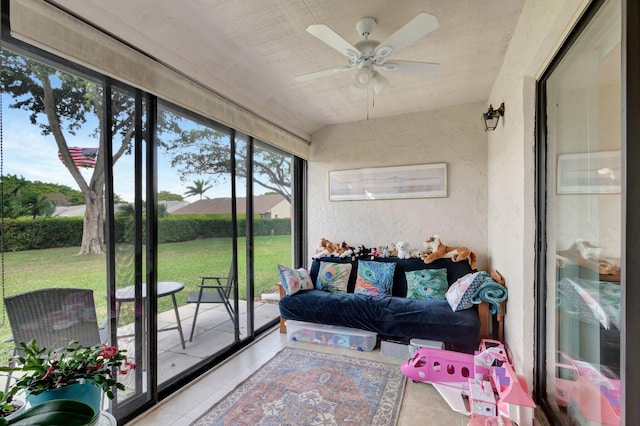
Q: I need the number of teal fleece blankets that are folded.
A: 1